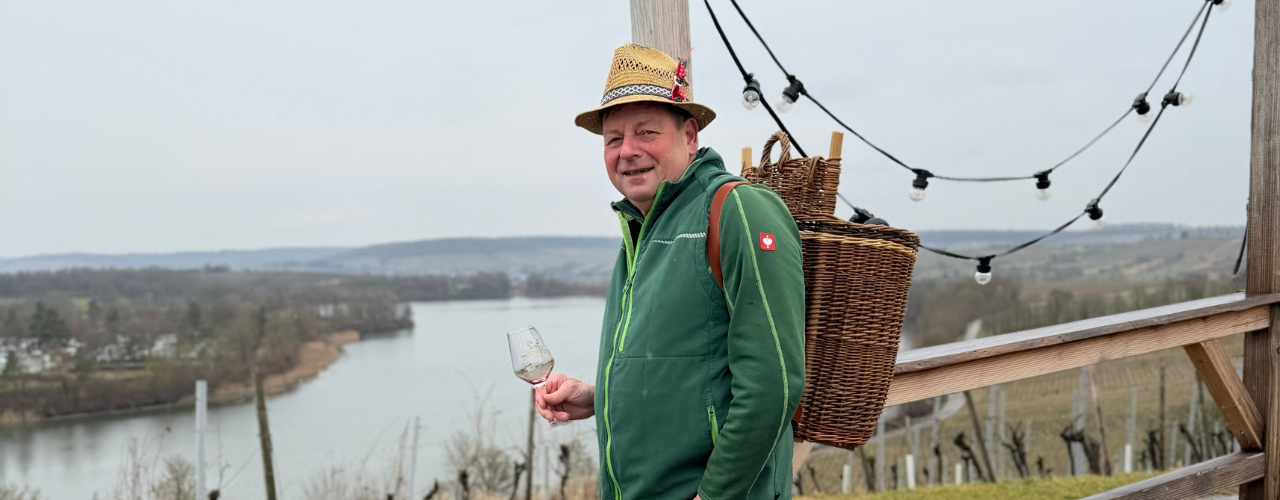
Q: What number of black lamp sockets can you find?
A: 10